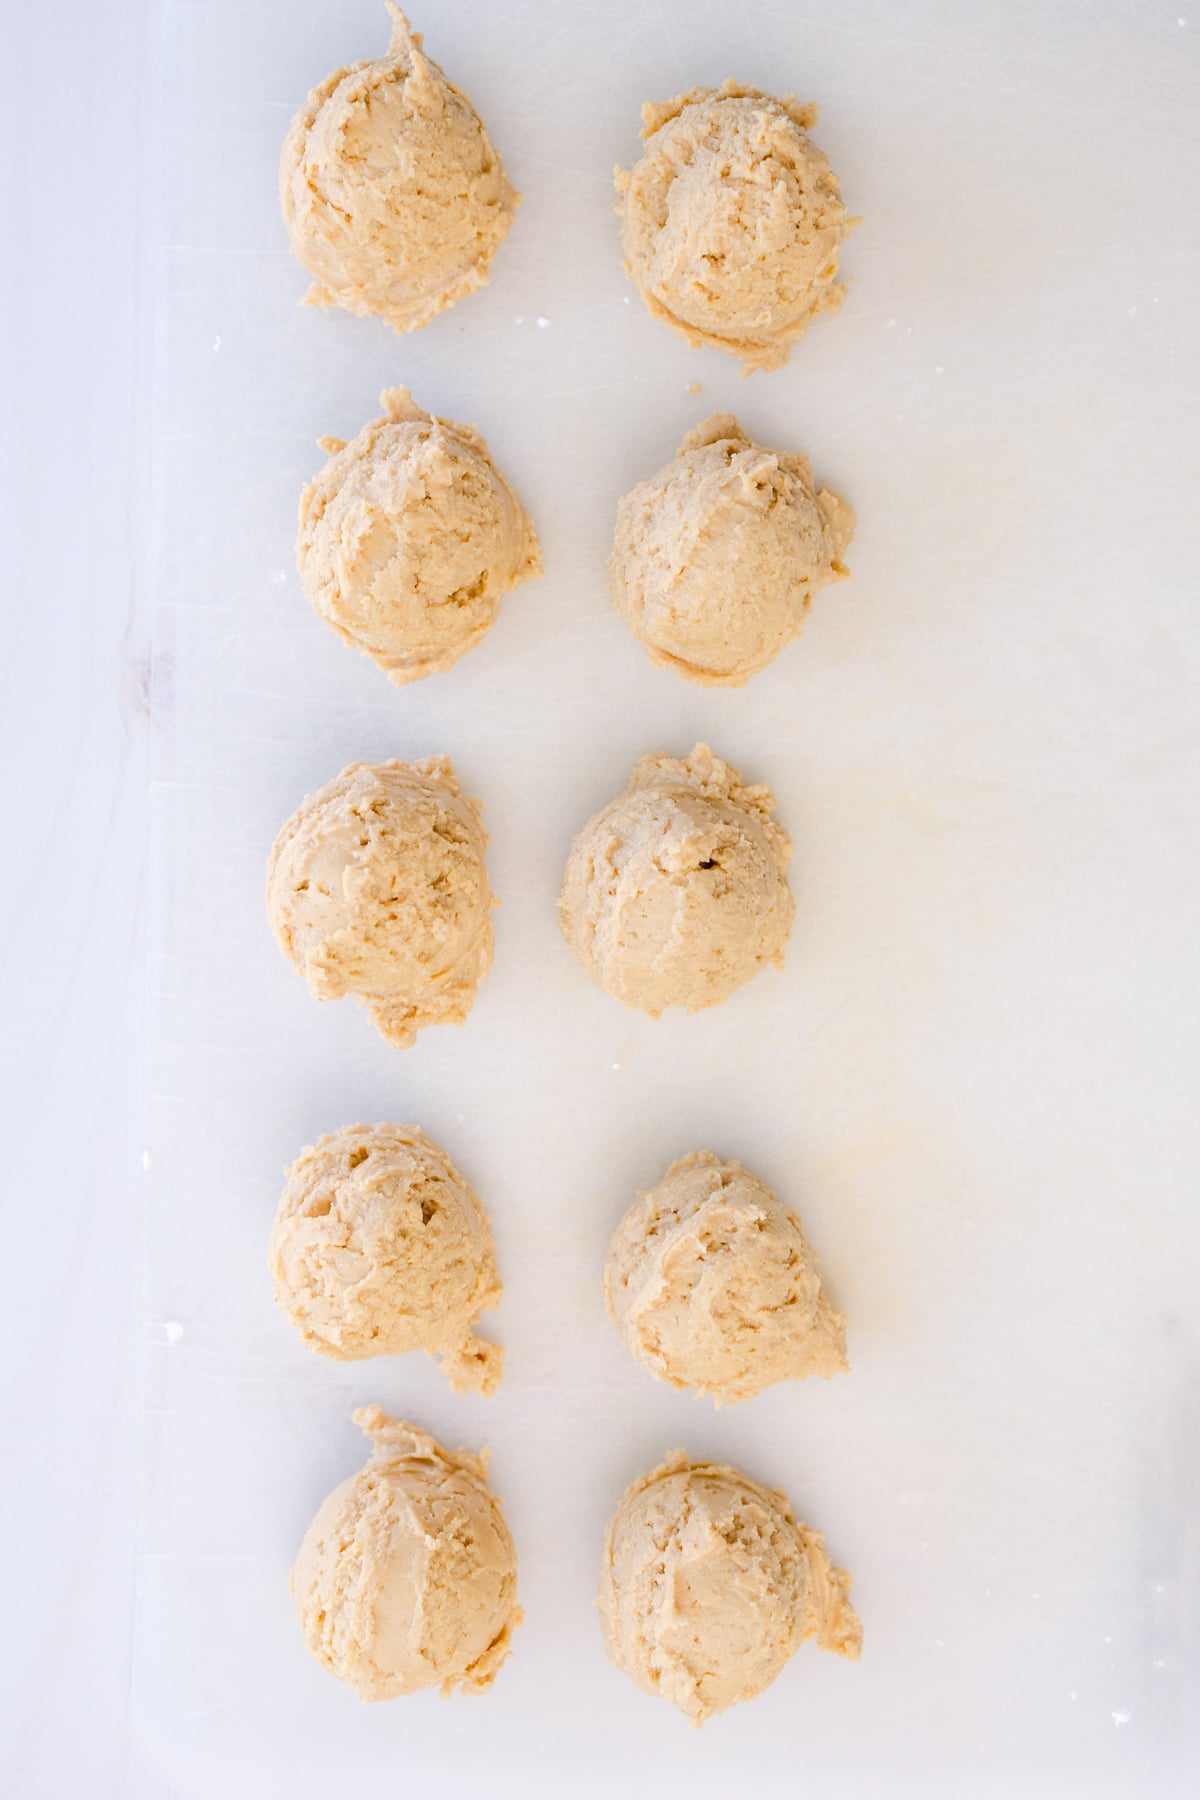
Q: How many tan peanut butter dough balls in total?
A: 10